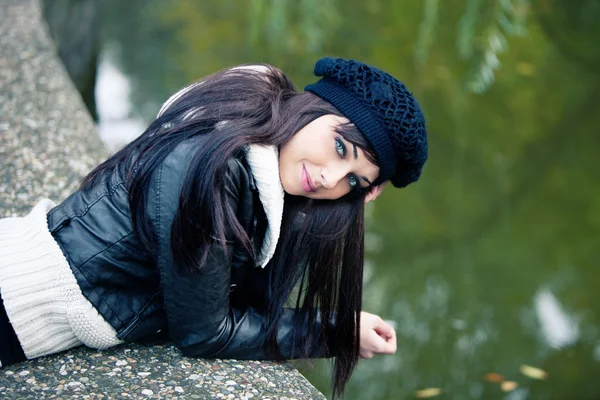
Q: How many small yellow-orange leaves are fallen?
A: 4